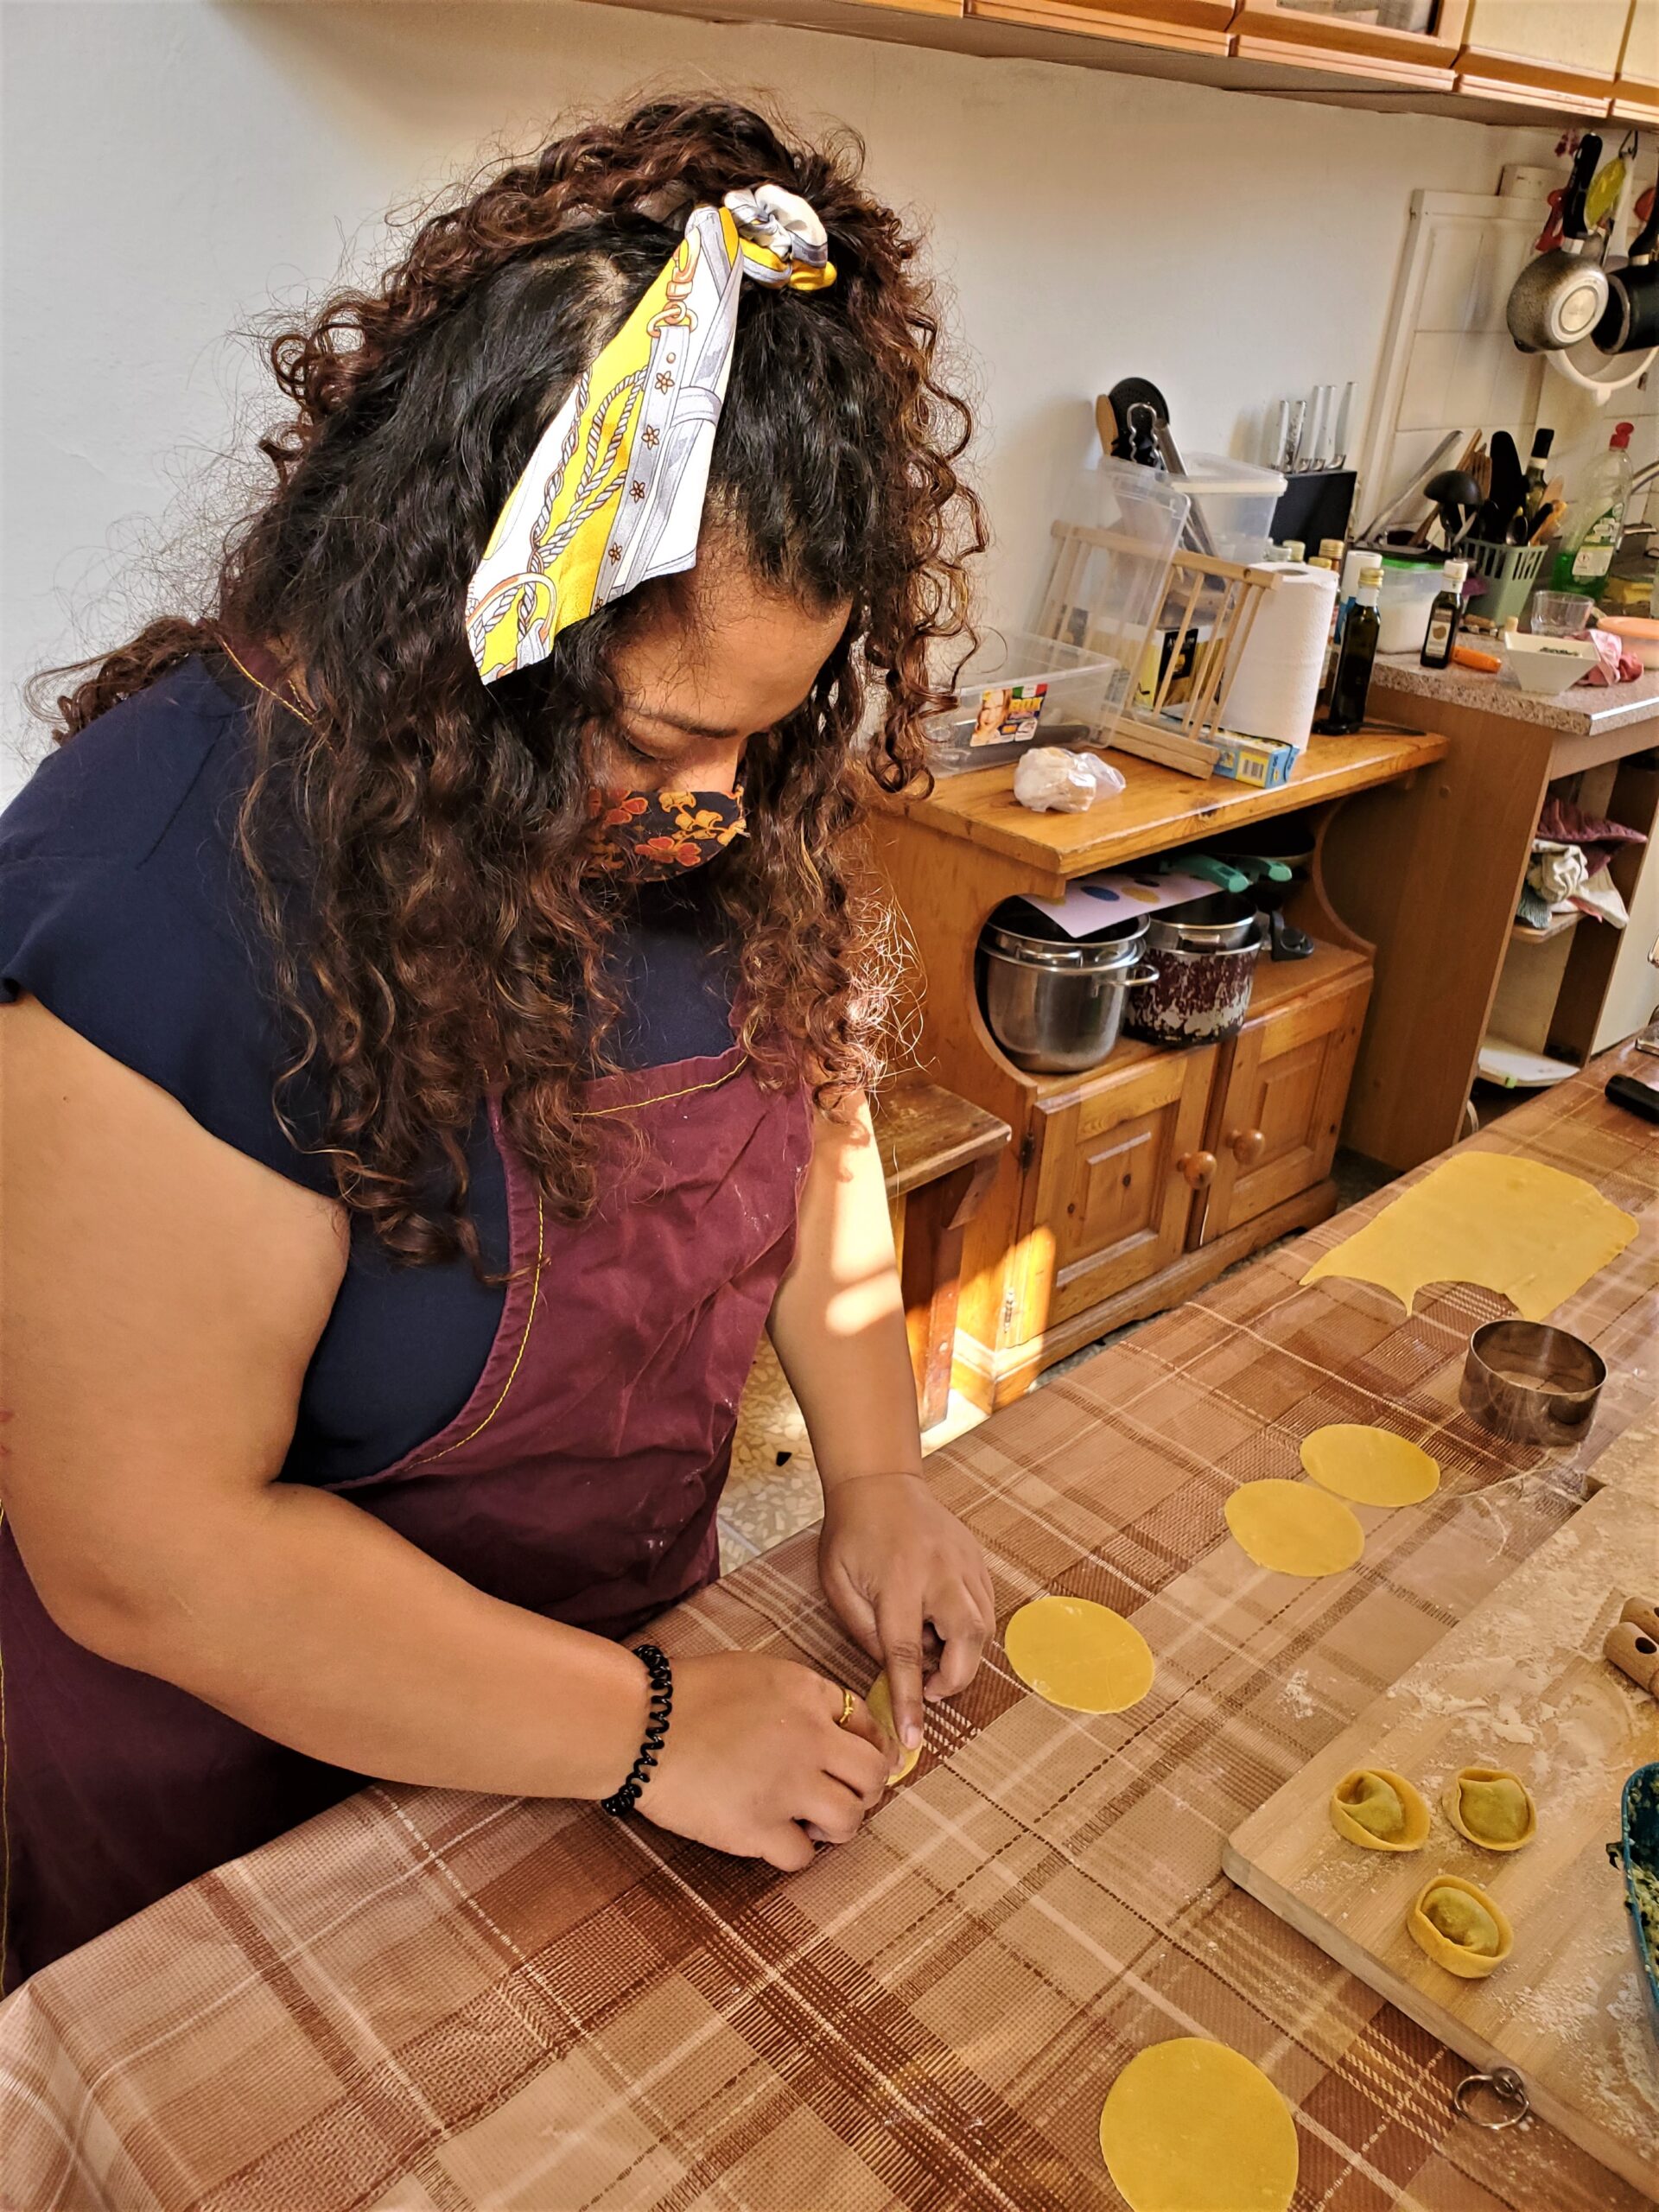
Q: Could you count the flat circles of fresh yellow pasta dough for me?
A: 4